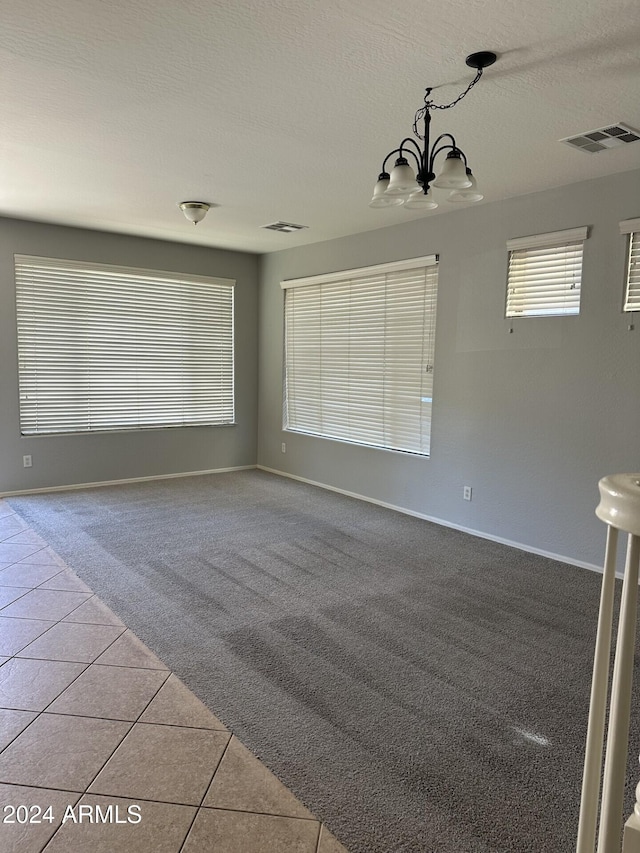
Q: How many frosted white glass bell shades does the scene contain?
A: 5